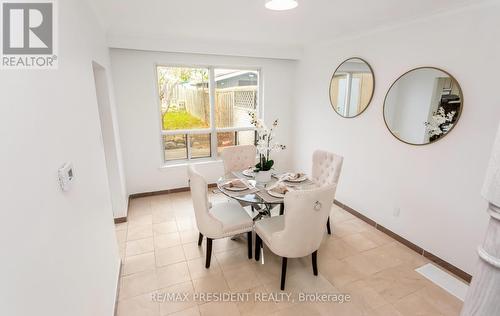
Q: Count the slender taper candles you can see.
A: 0